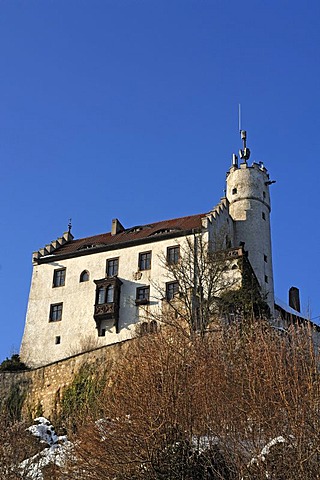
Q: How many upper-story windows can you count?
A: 5